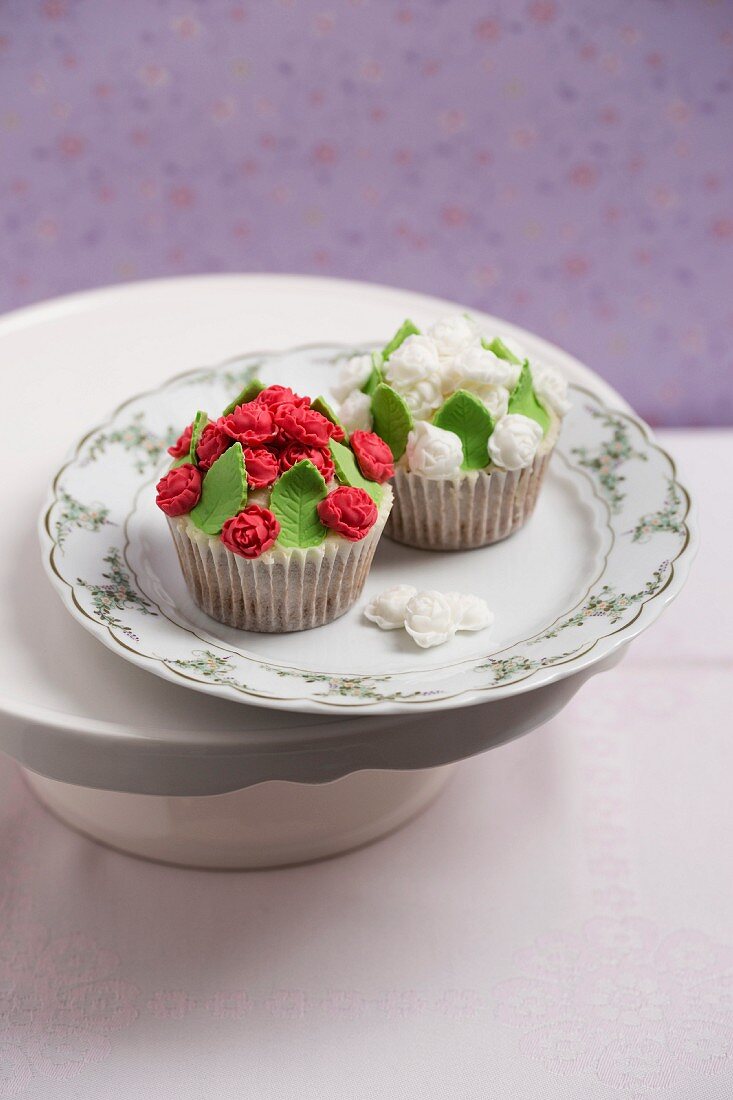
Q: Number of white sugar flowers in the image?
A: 13